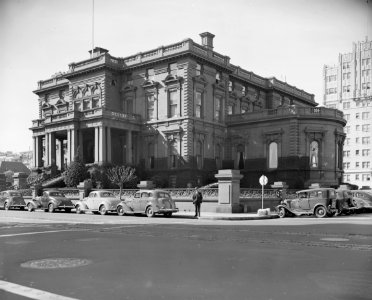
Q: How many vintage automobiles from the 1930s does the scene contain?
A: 7